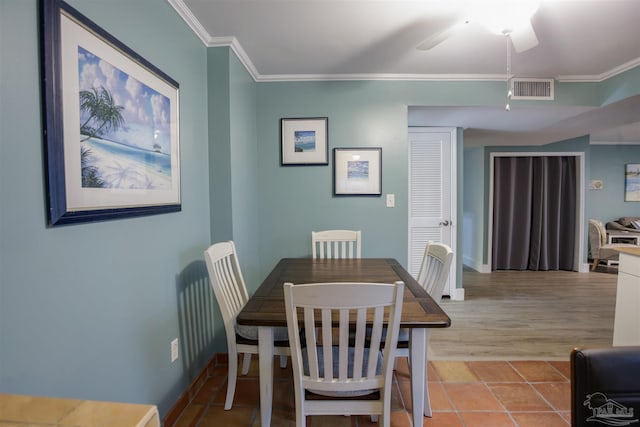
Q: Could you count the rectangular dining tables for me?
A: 1